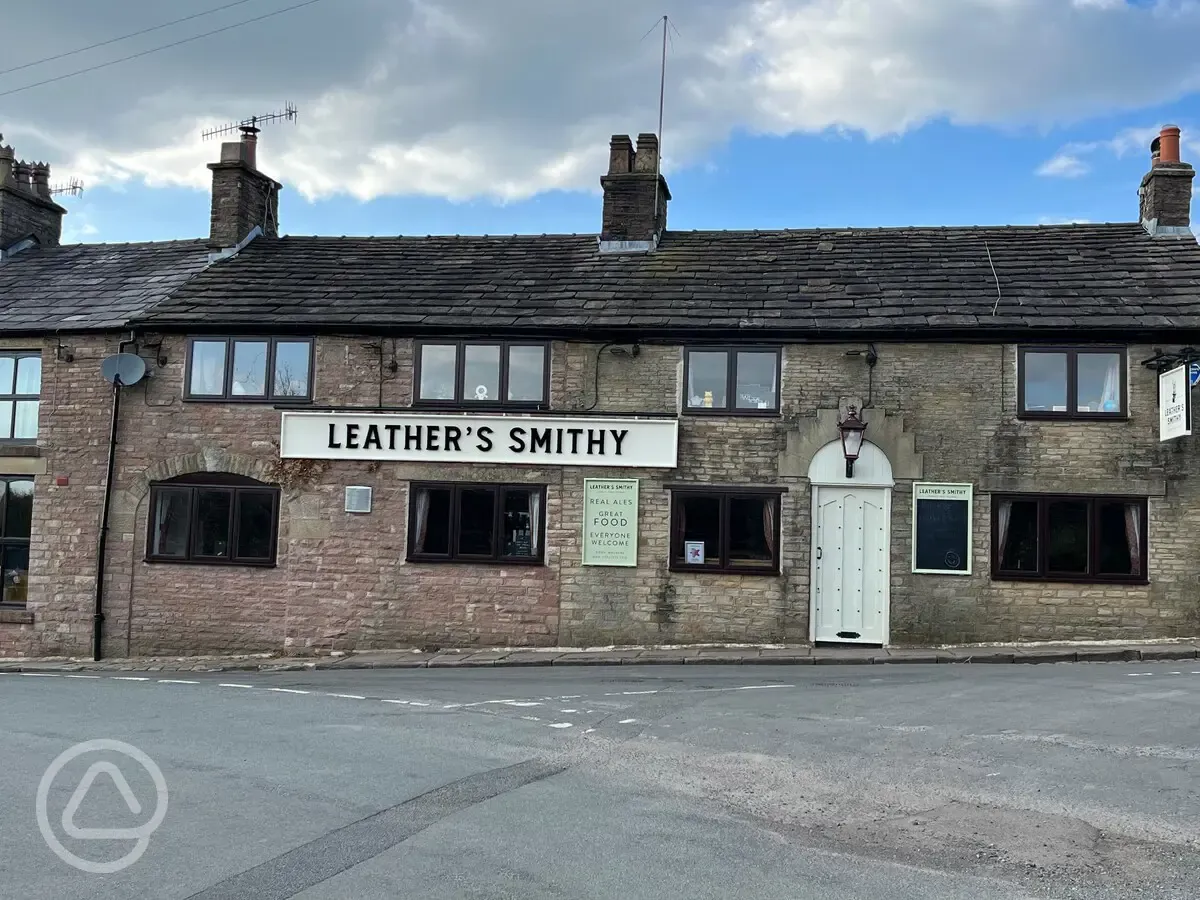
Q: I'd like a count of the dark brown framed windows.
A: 8